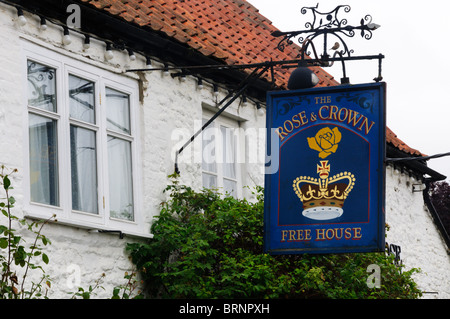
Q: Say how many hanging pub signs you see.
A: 1